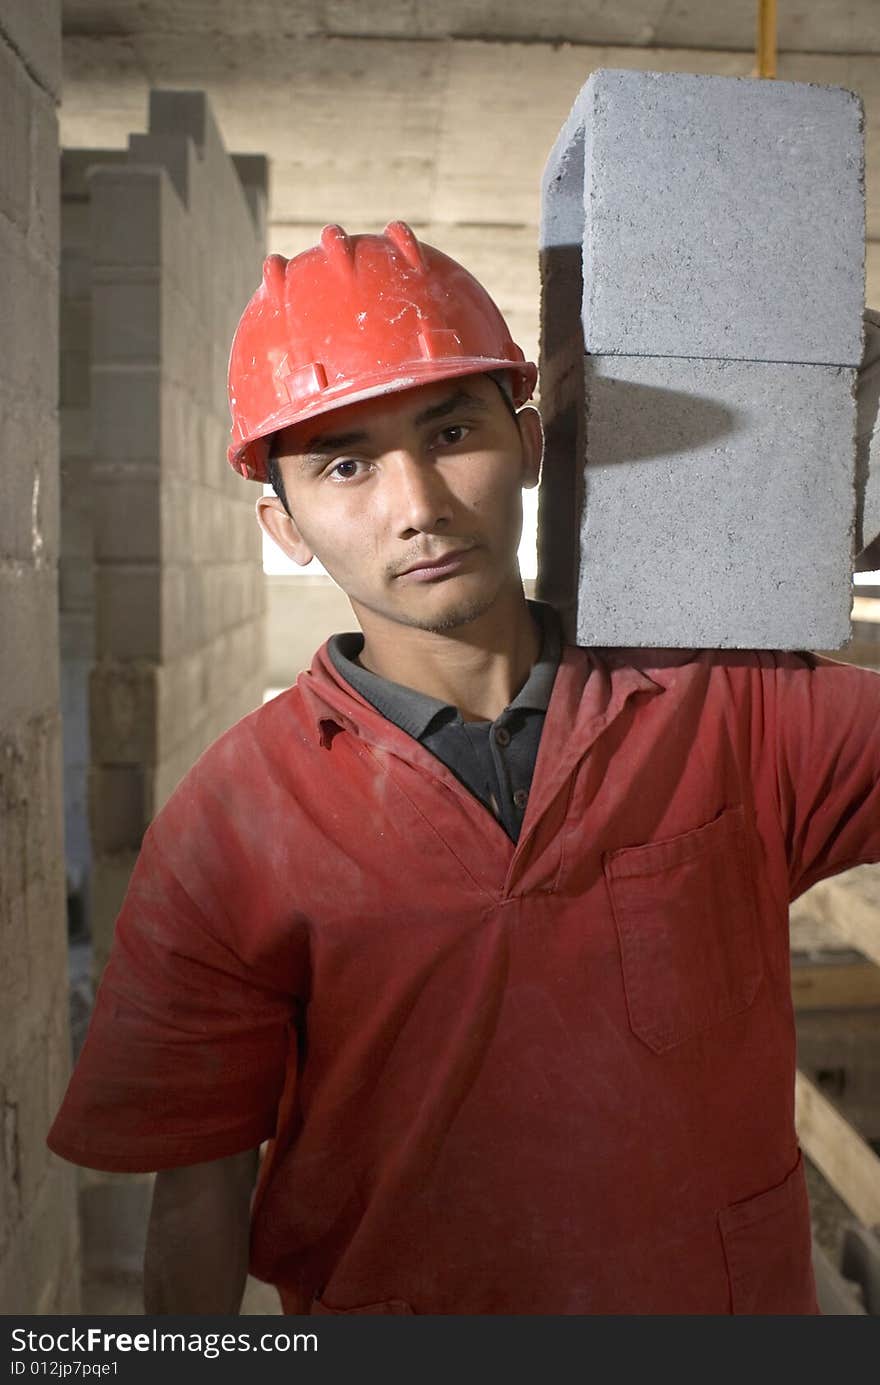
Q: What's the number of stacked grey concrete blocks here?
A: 2